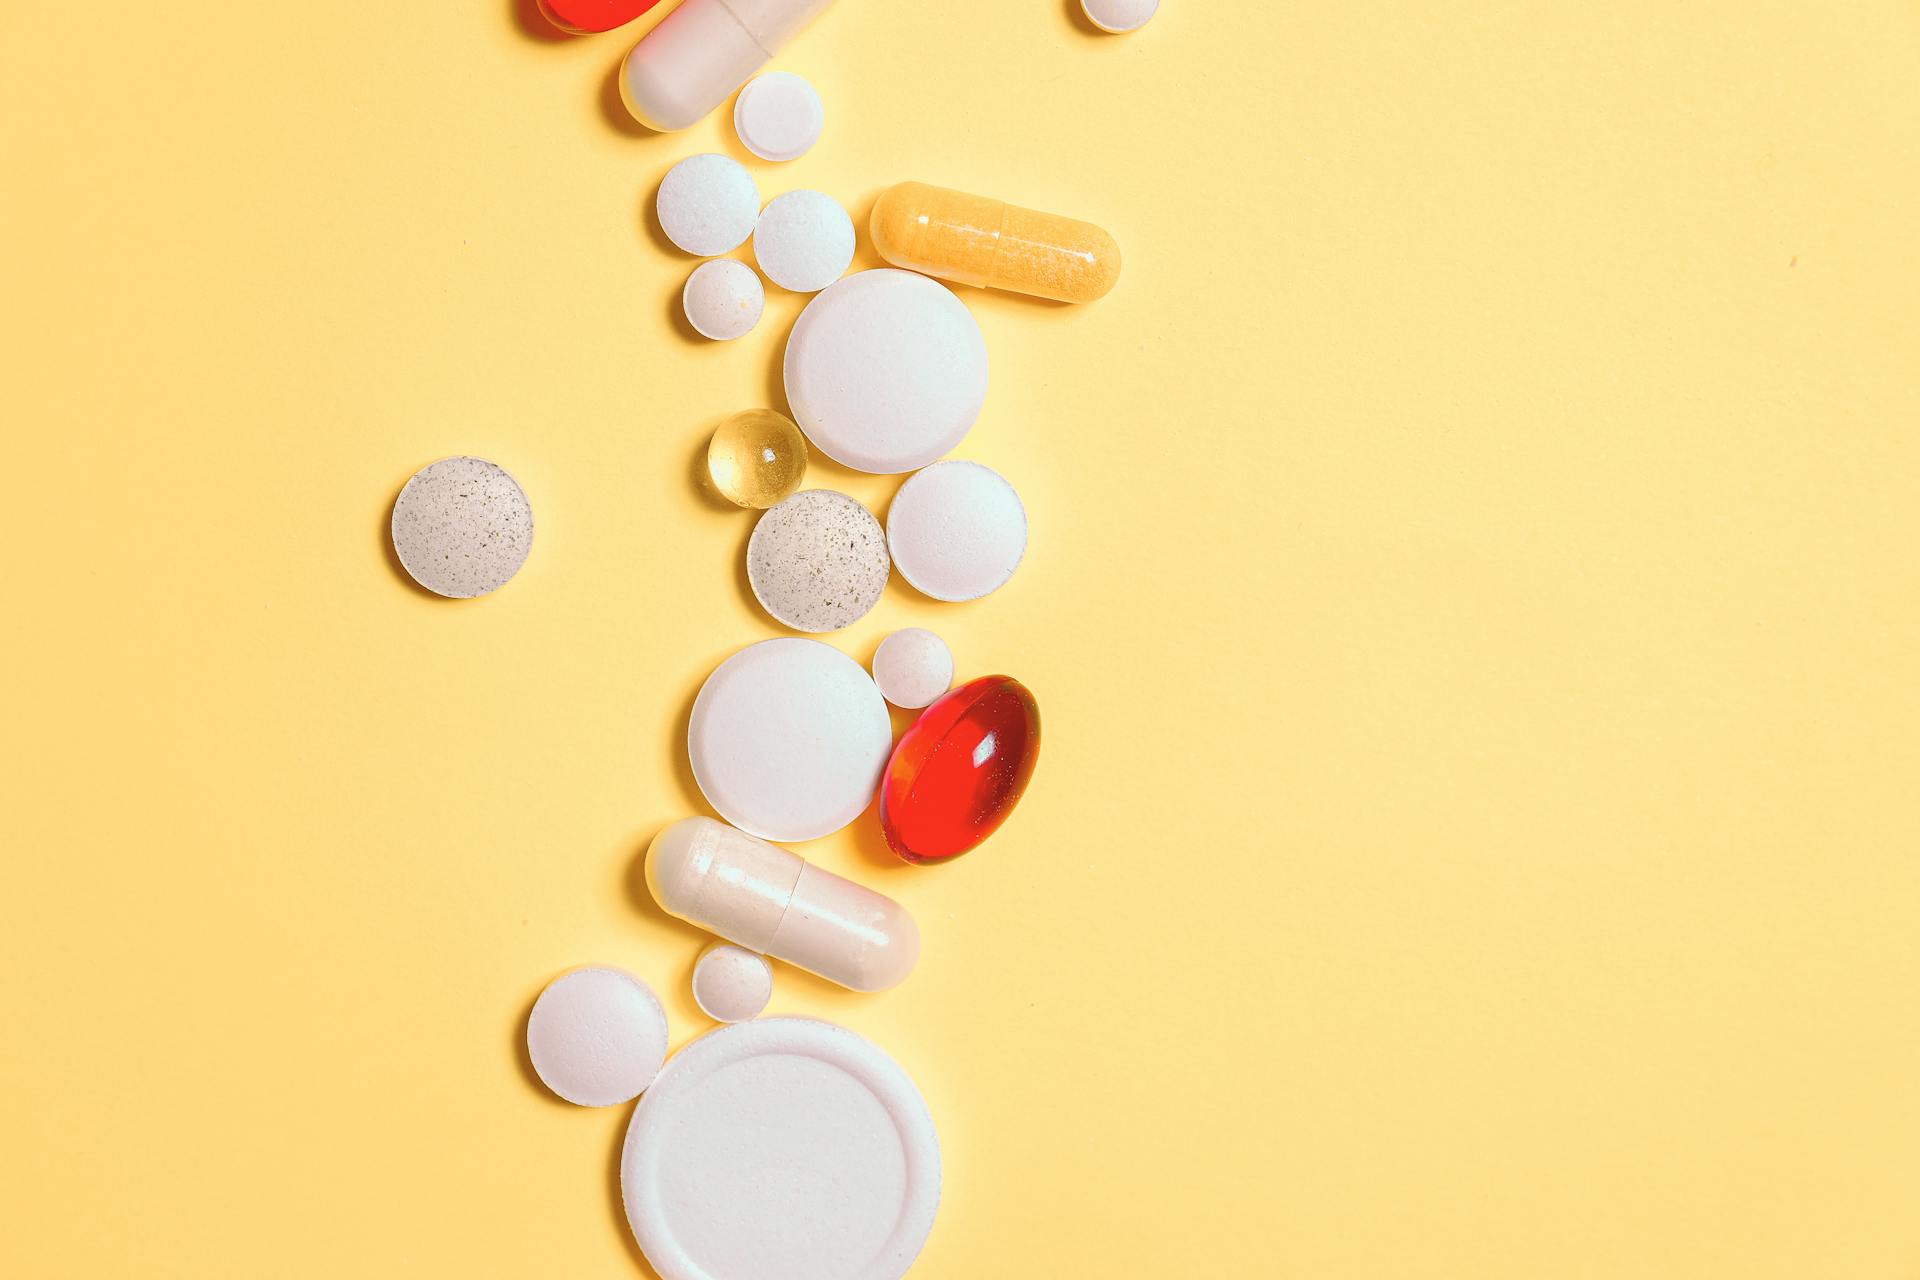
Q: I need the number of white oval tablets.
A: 0